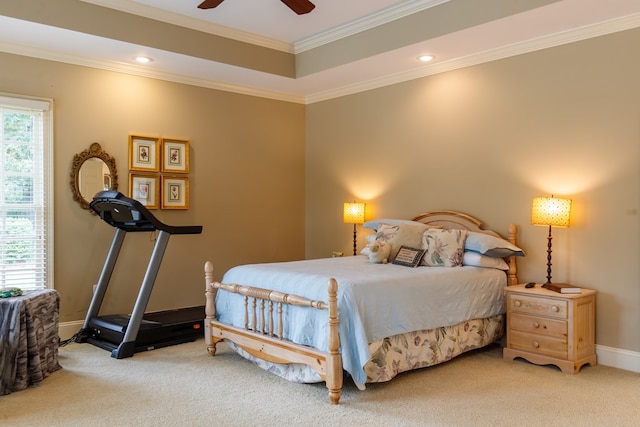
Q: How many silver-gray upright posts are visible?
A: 2